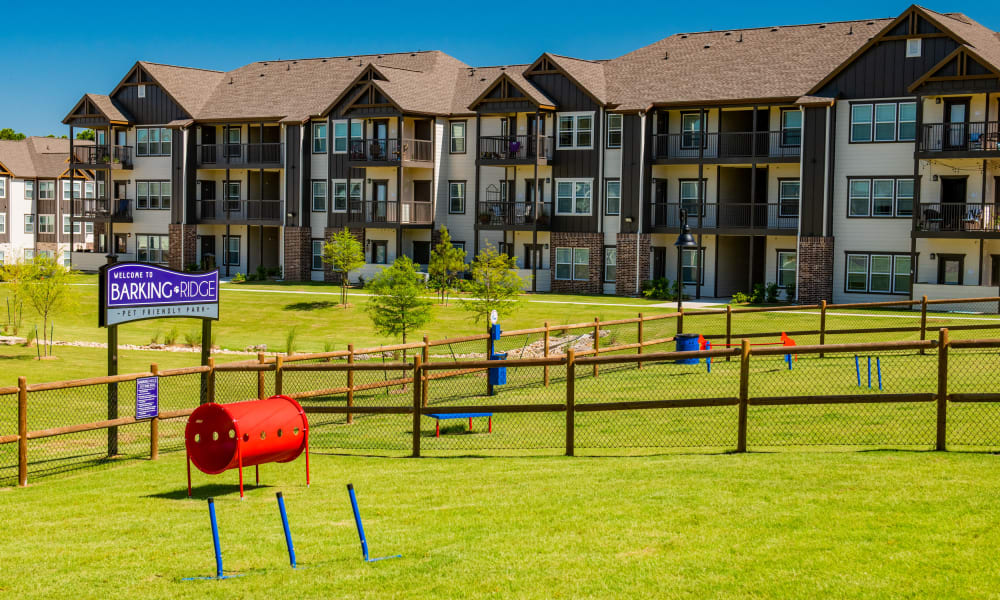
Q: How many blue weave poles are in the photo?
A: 6